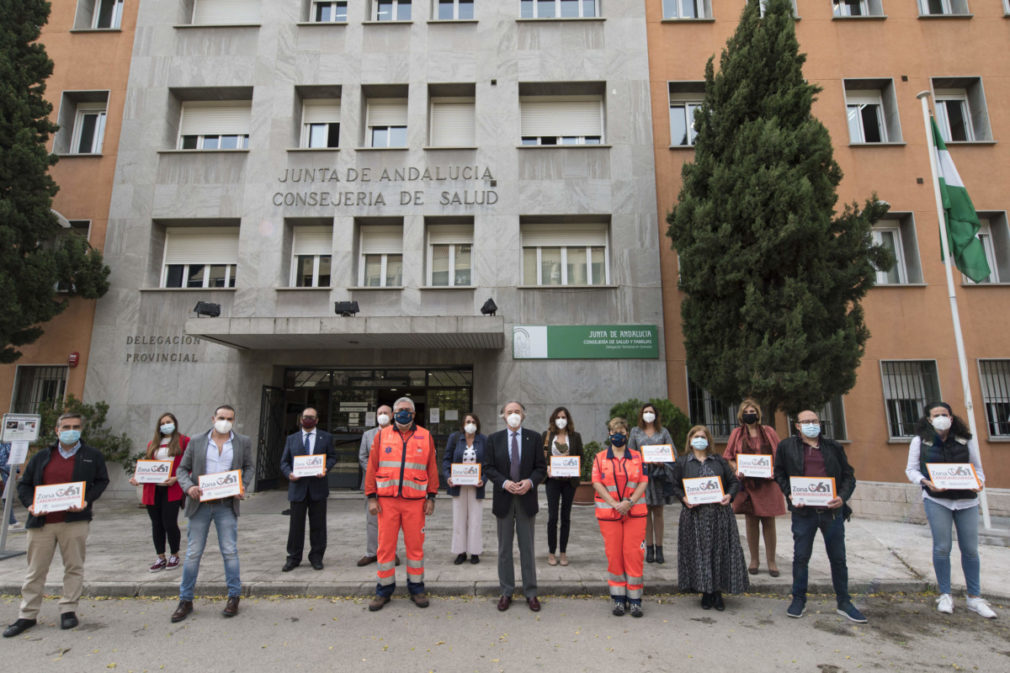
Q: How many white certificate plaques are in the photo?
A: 11